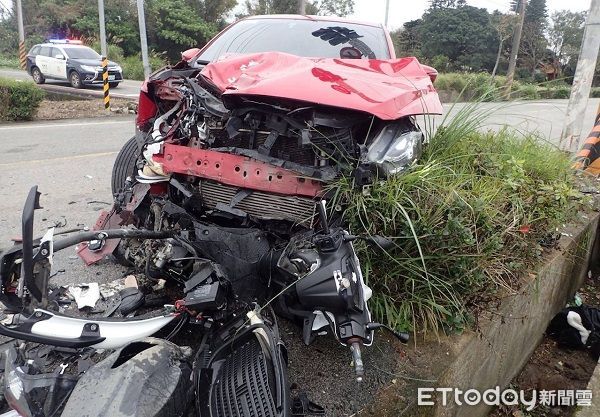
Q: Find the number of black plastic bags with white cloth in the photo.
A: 1